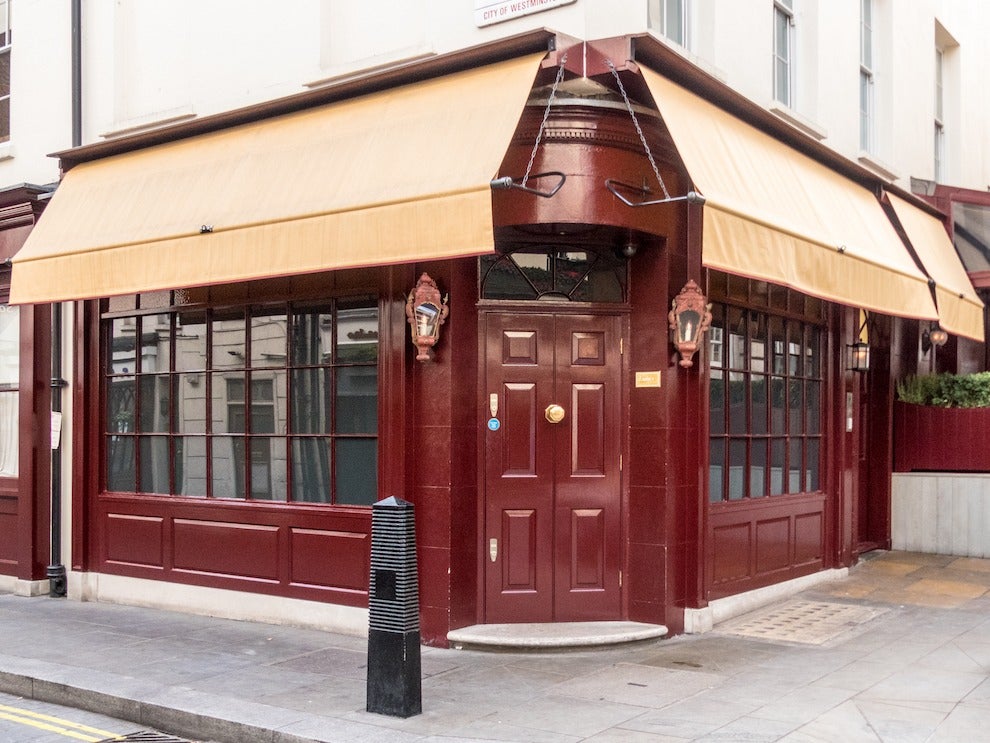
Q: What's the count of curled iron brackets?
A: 2